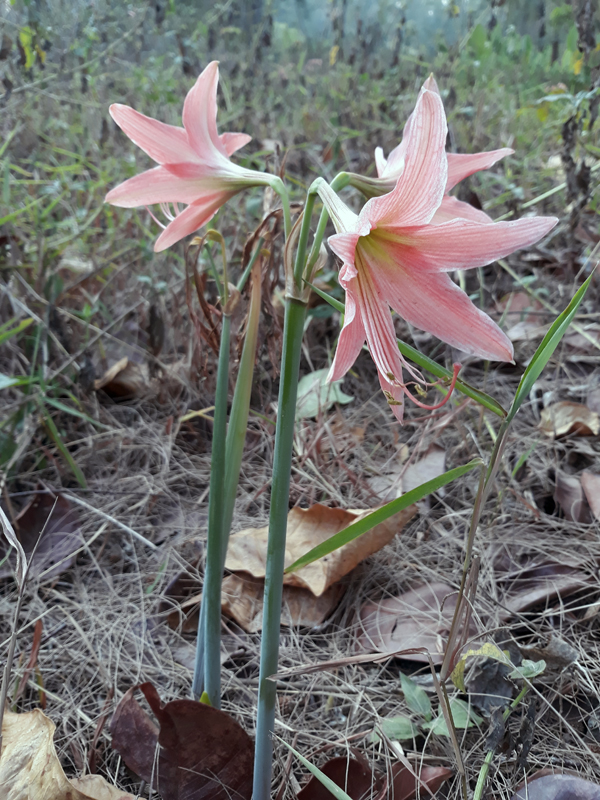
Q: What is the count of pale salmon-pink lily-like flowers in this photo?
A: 3